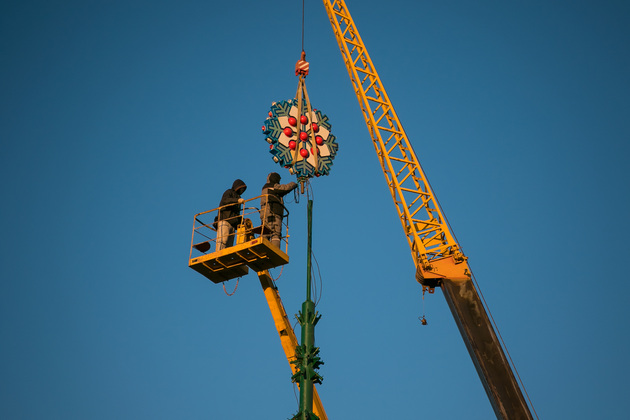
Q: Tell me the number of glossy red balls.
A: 9